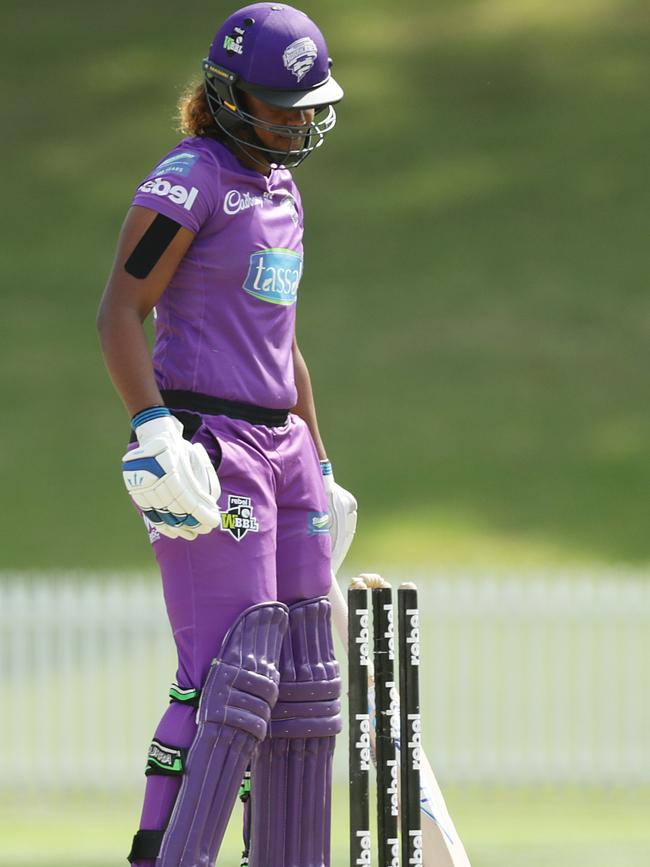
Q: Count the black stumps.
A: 3